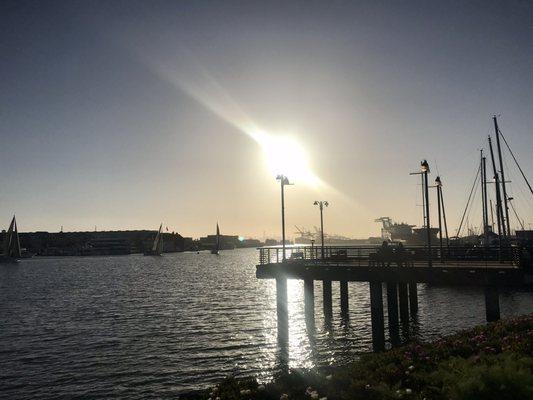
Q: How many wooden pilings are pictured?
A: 9